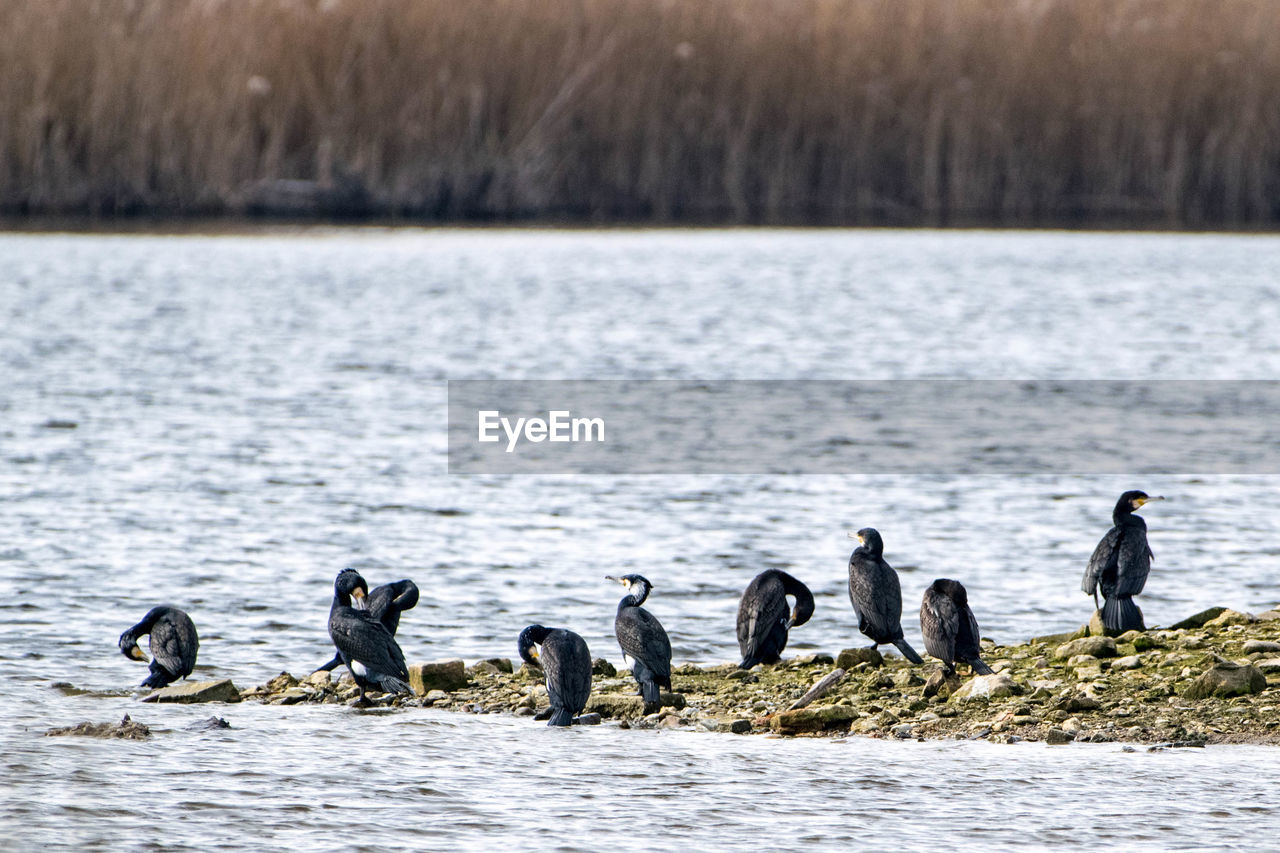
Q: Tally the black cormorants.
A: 9